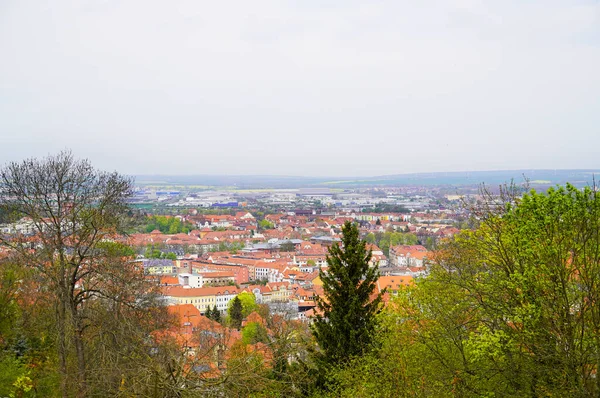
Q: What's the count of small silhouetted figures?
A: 0